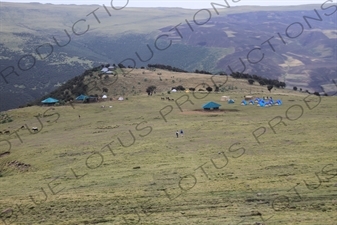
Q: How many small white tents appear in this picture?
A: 3